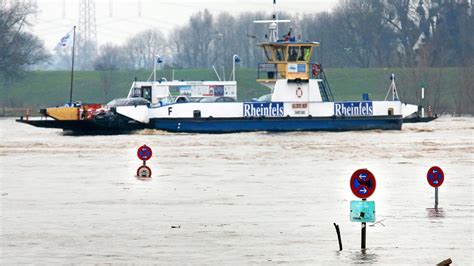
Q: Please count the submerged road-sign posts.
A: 3